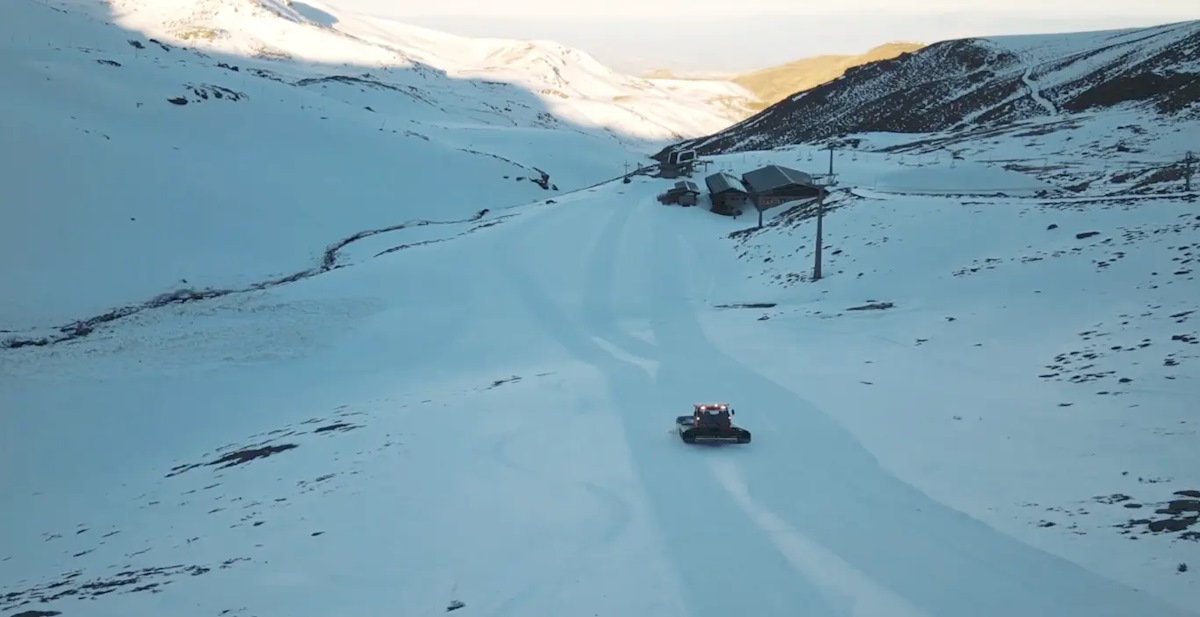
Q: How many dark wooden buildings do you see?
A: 3